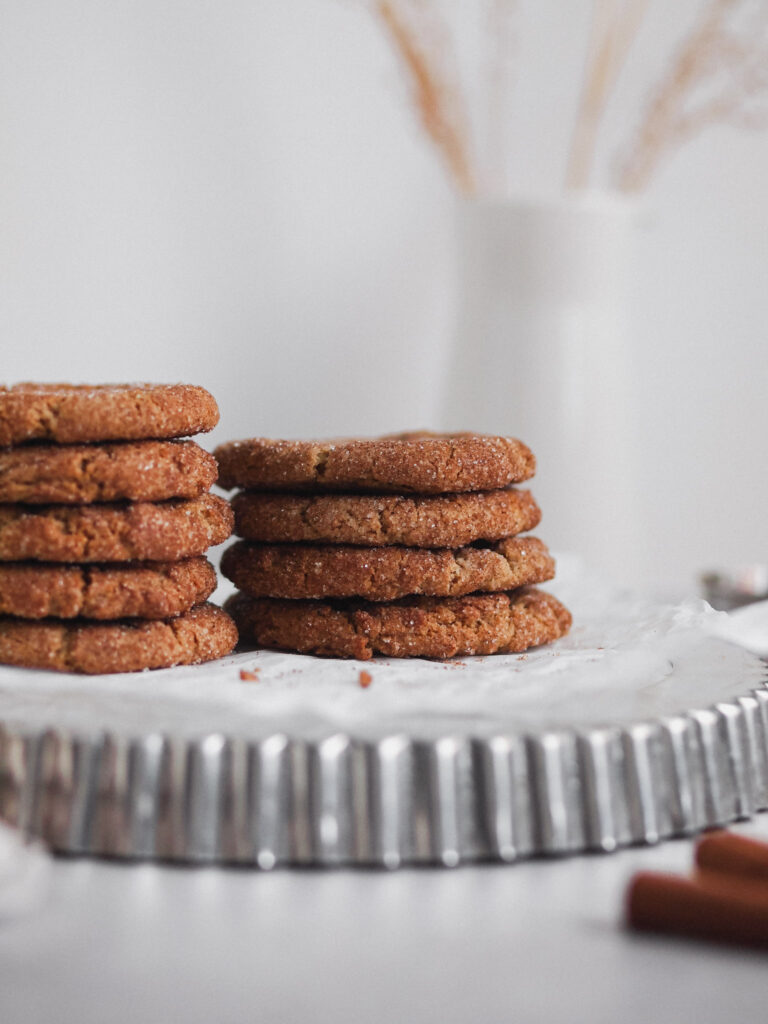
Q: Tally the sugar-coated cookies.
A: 9